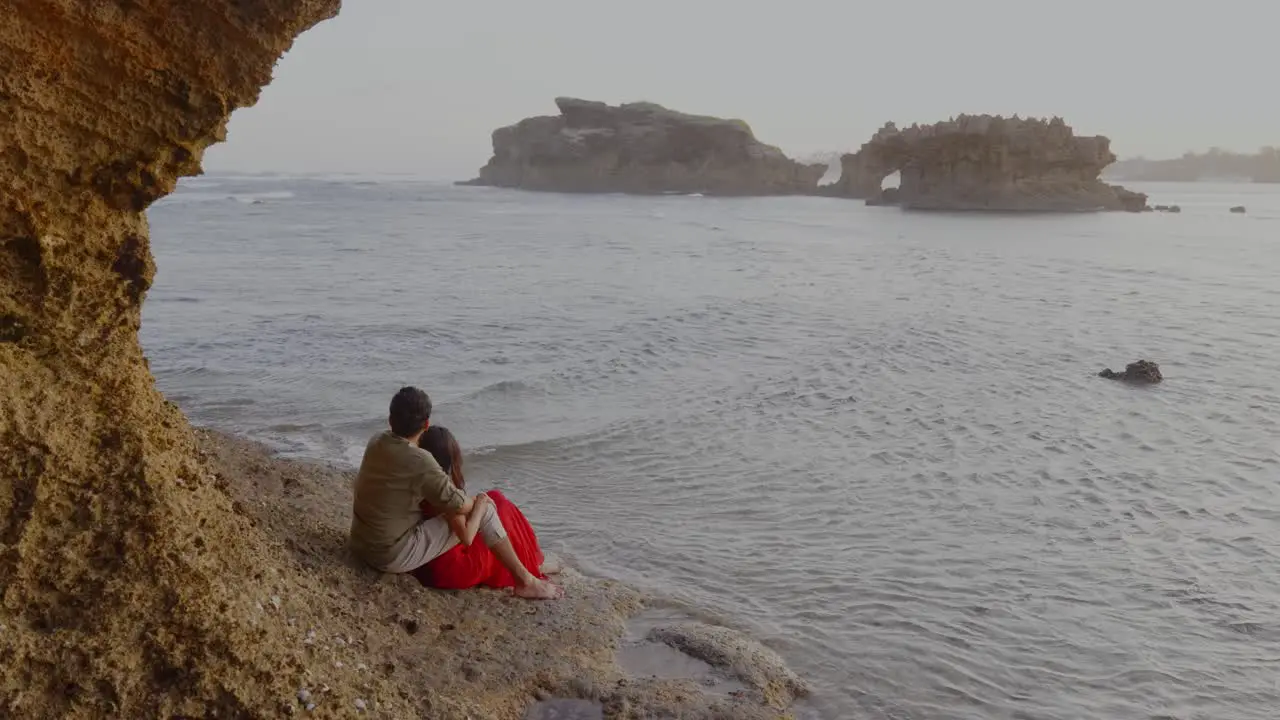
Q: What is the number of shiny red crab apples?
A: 0